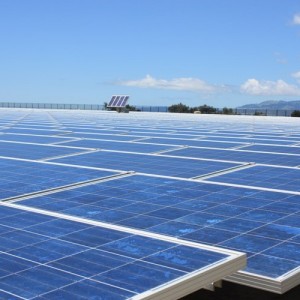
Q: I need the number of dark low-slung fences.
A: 1